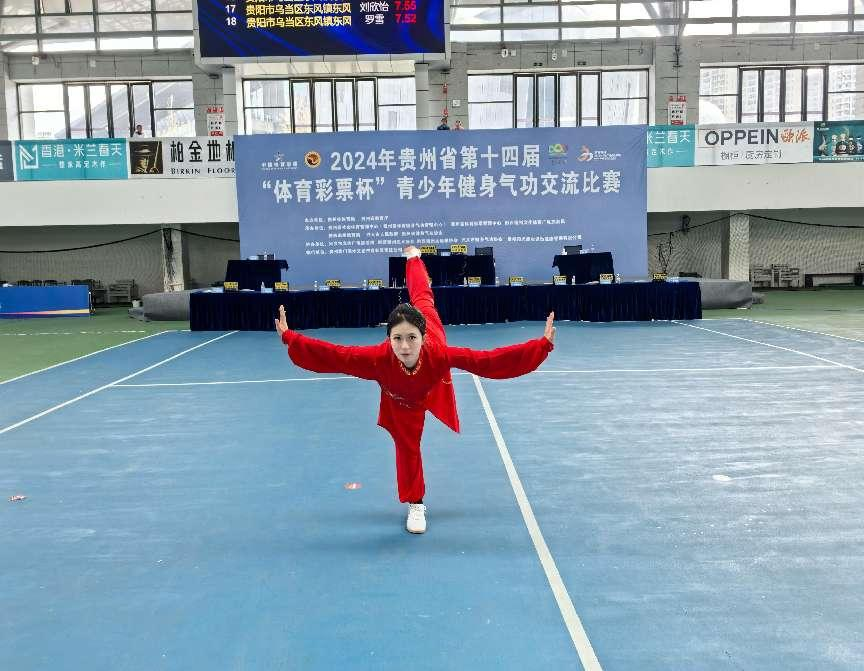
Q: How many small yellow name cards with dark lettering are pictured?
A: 11